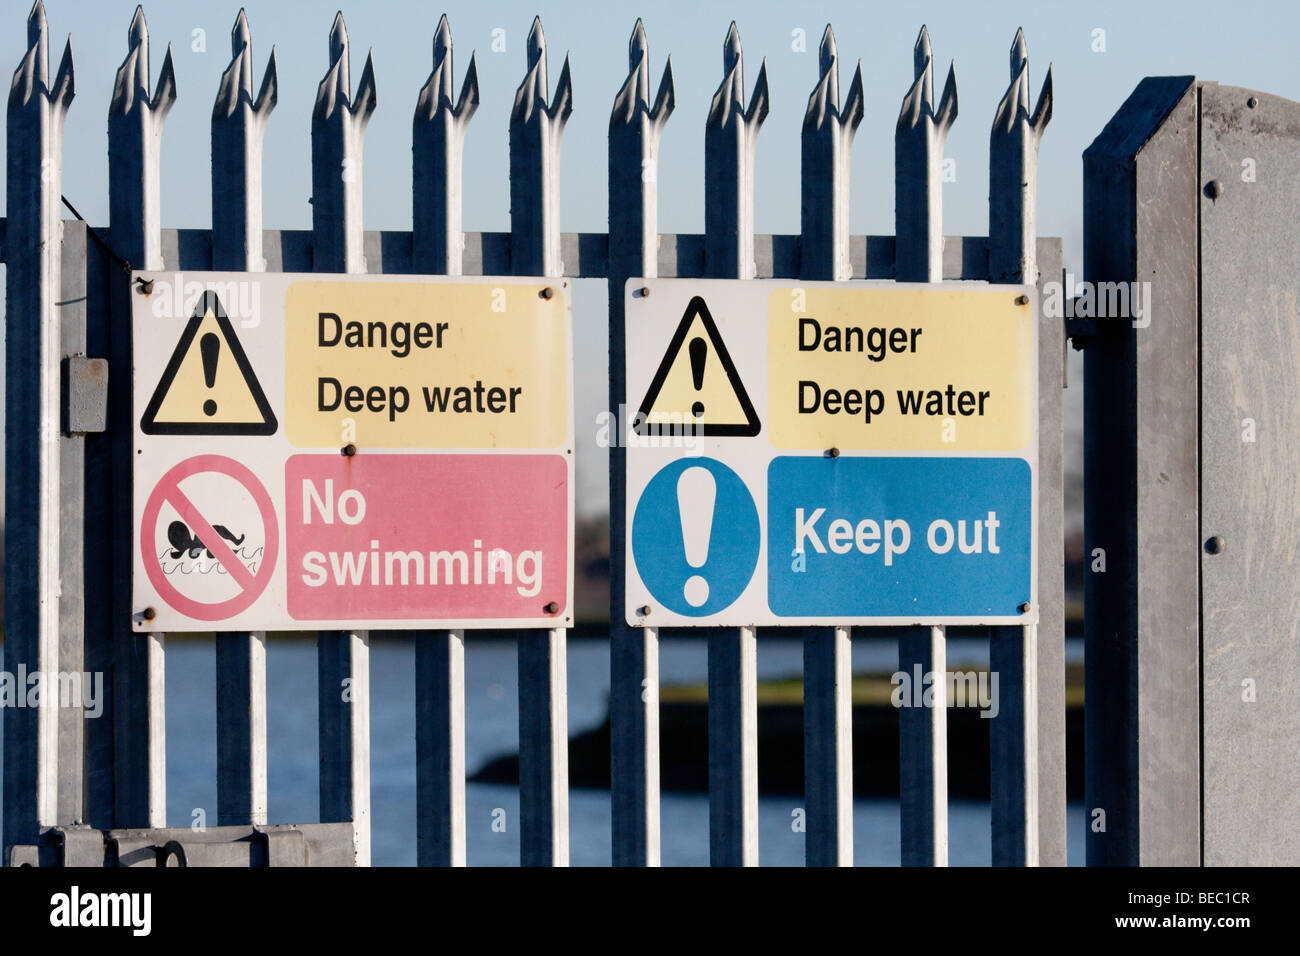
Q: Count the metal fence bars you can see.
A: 11